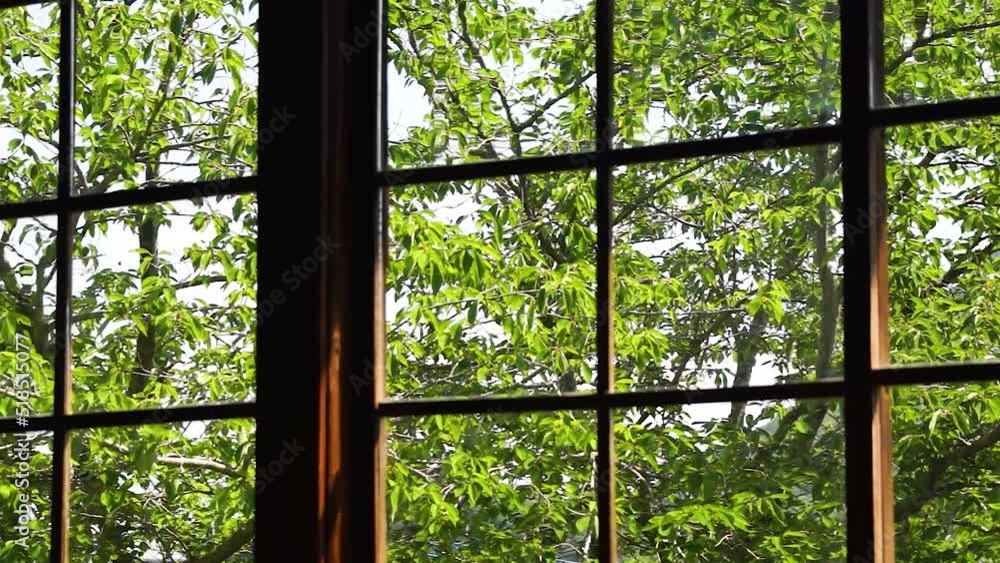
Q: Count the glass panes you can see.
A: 15